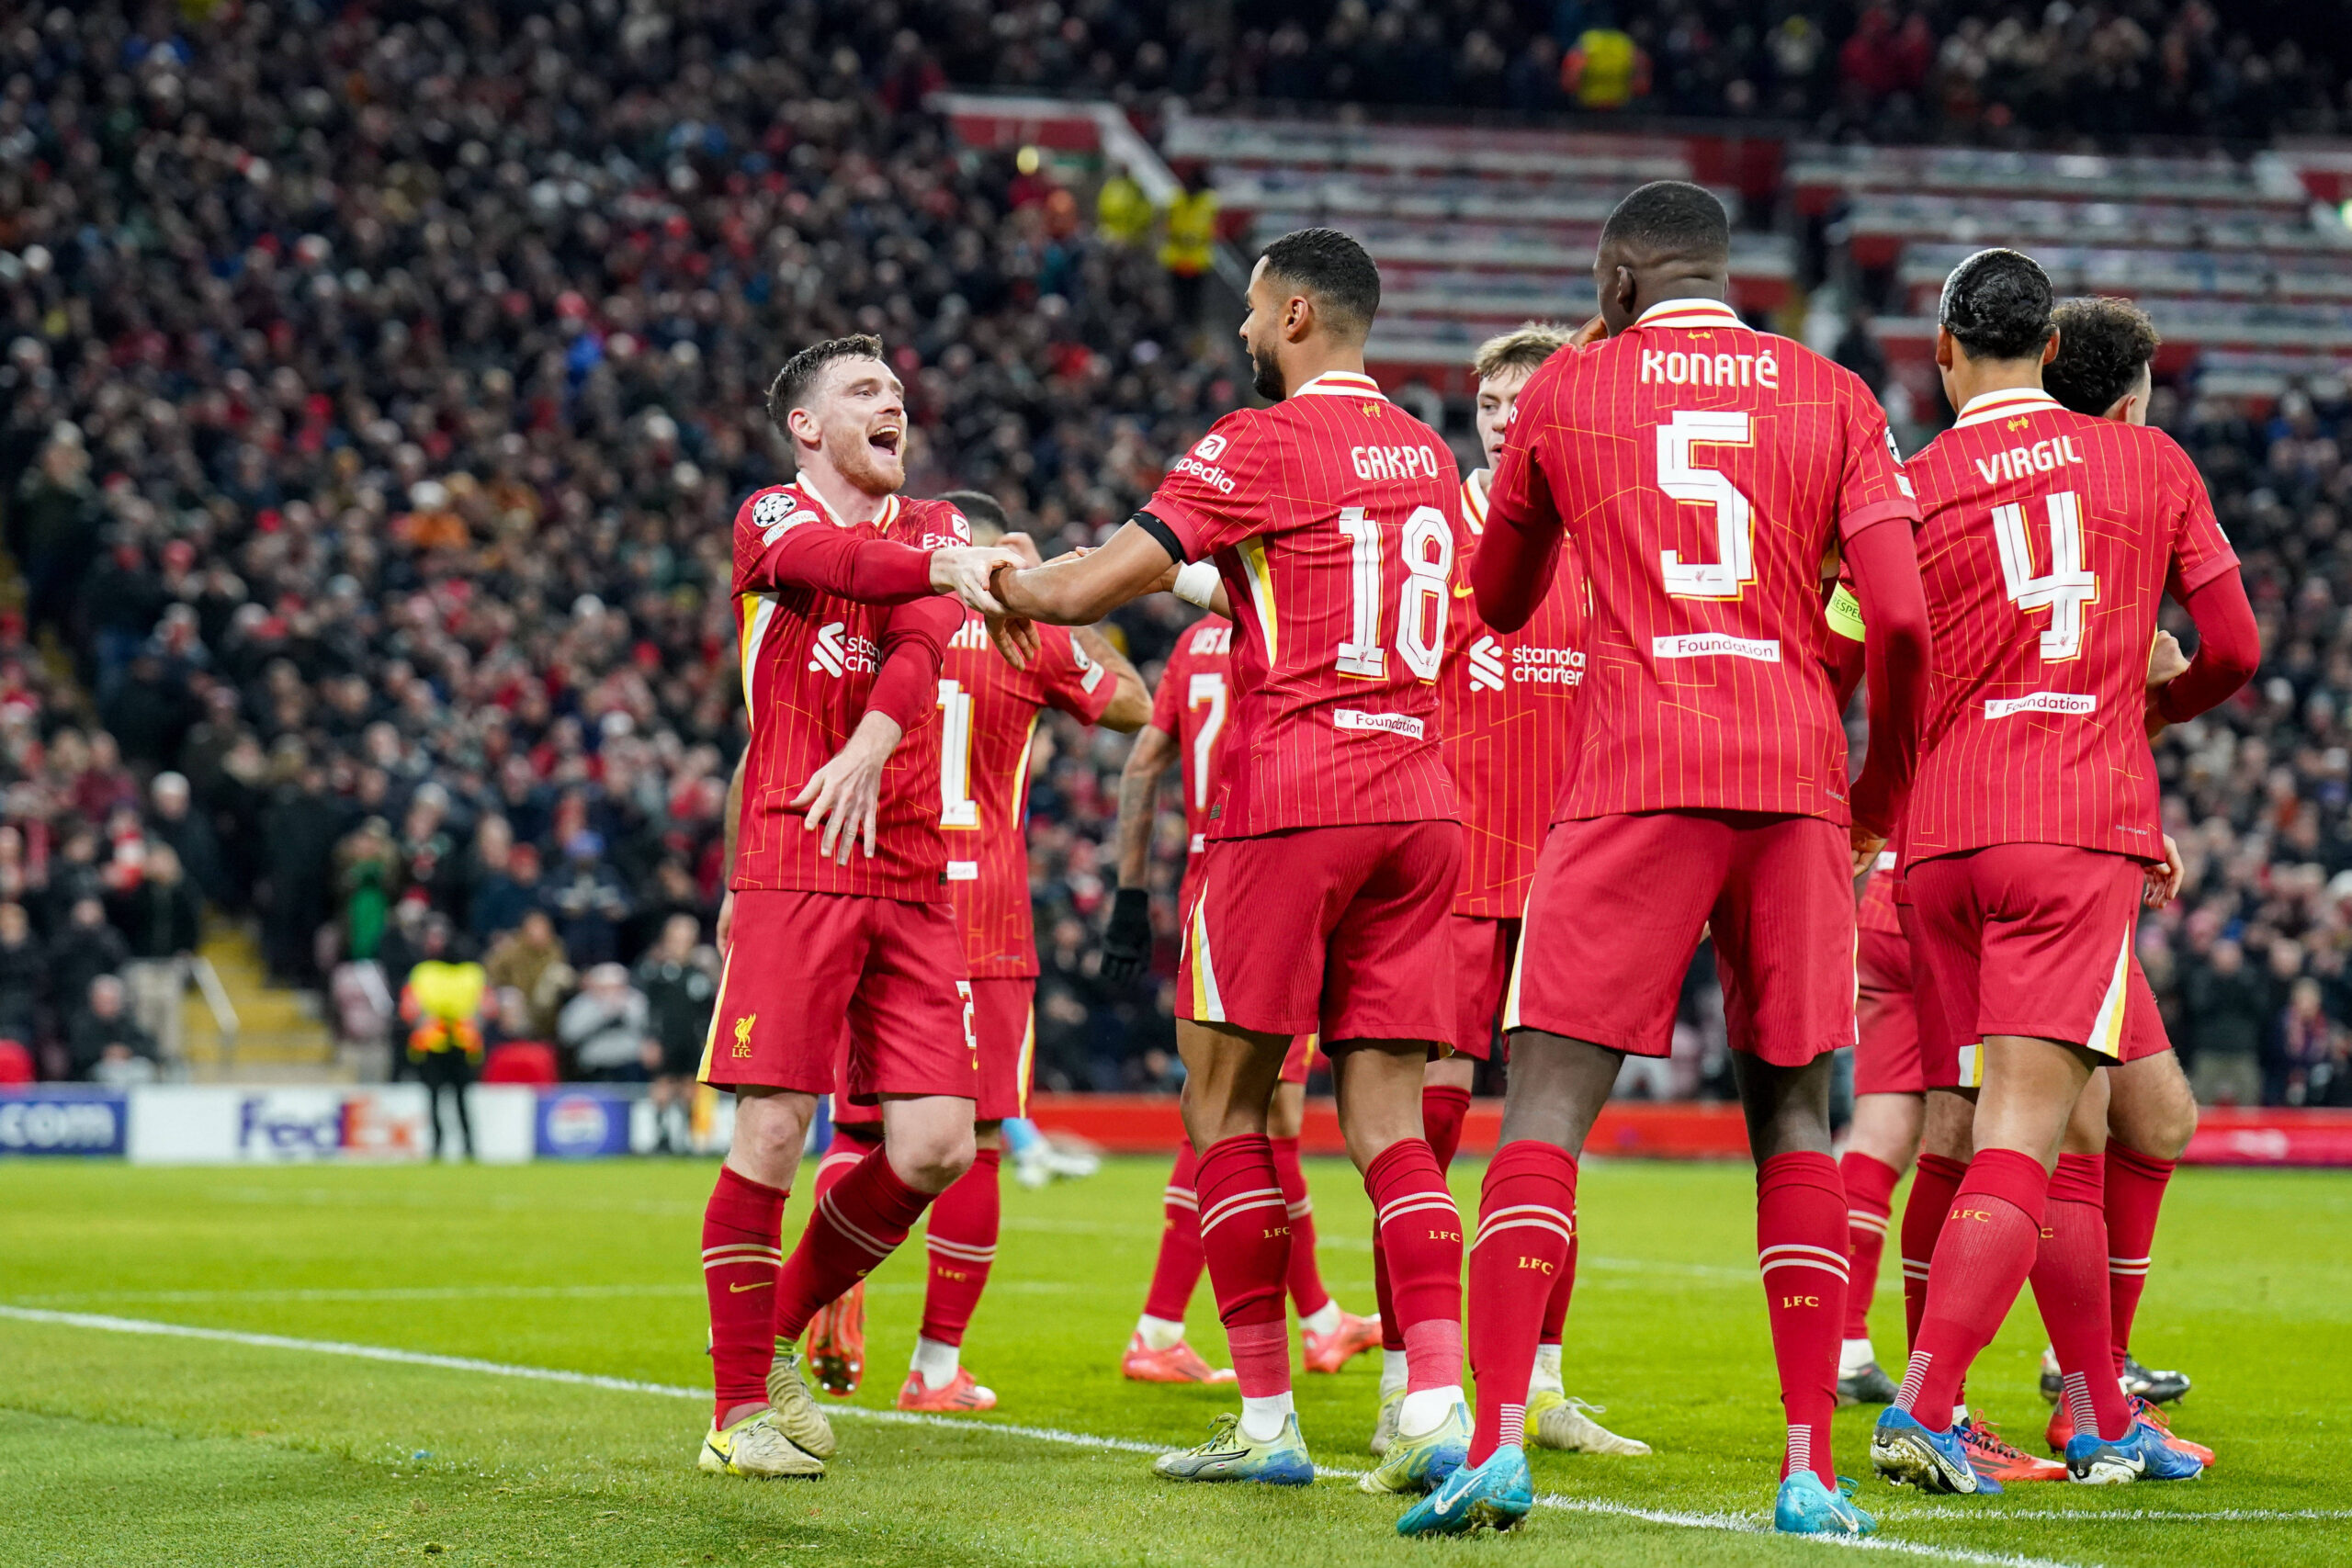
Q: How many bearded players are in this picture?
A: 2